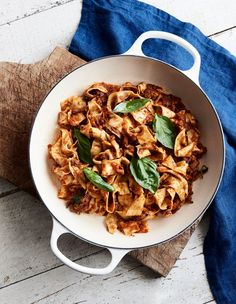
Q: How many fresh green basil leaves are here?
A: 5